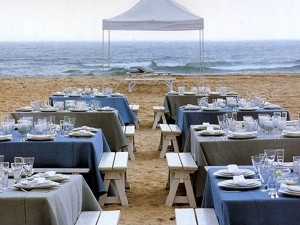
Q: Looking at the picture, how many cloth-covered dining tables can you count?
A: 8